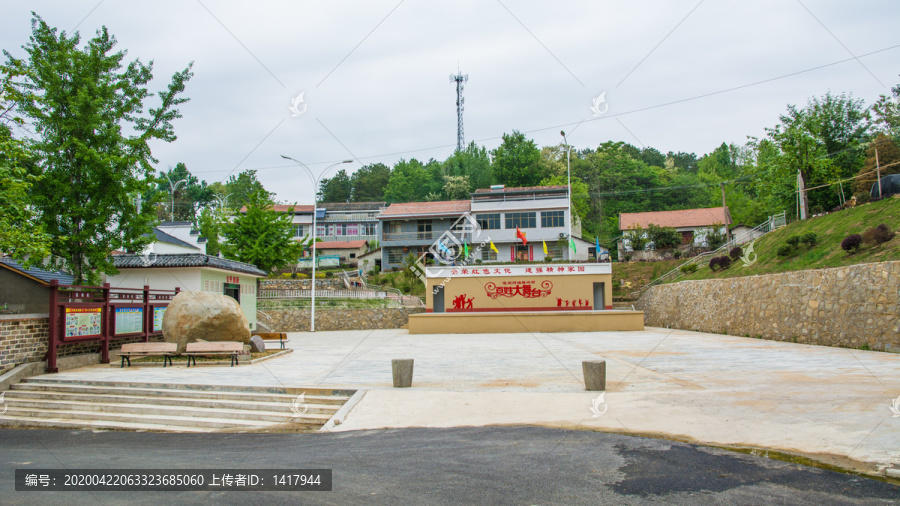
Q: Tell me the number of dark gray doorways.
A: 2